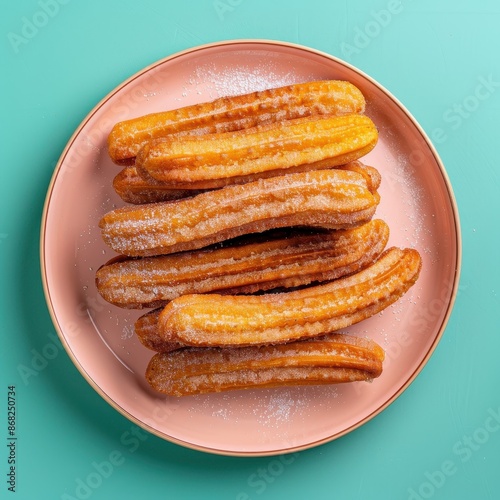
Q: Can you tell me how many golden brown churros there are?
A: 8